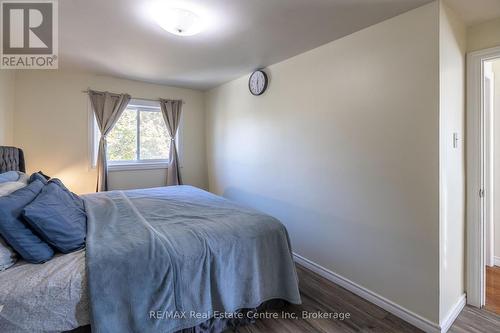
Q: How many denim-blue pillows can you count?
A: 2